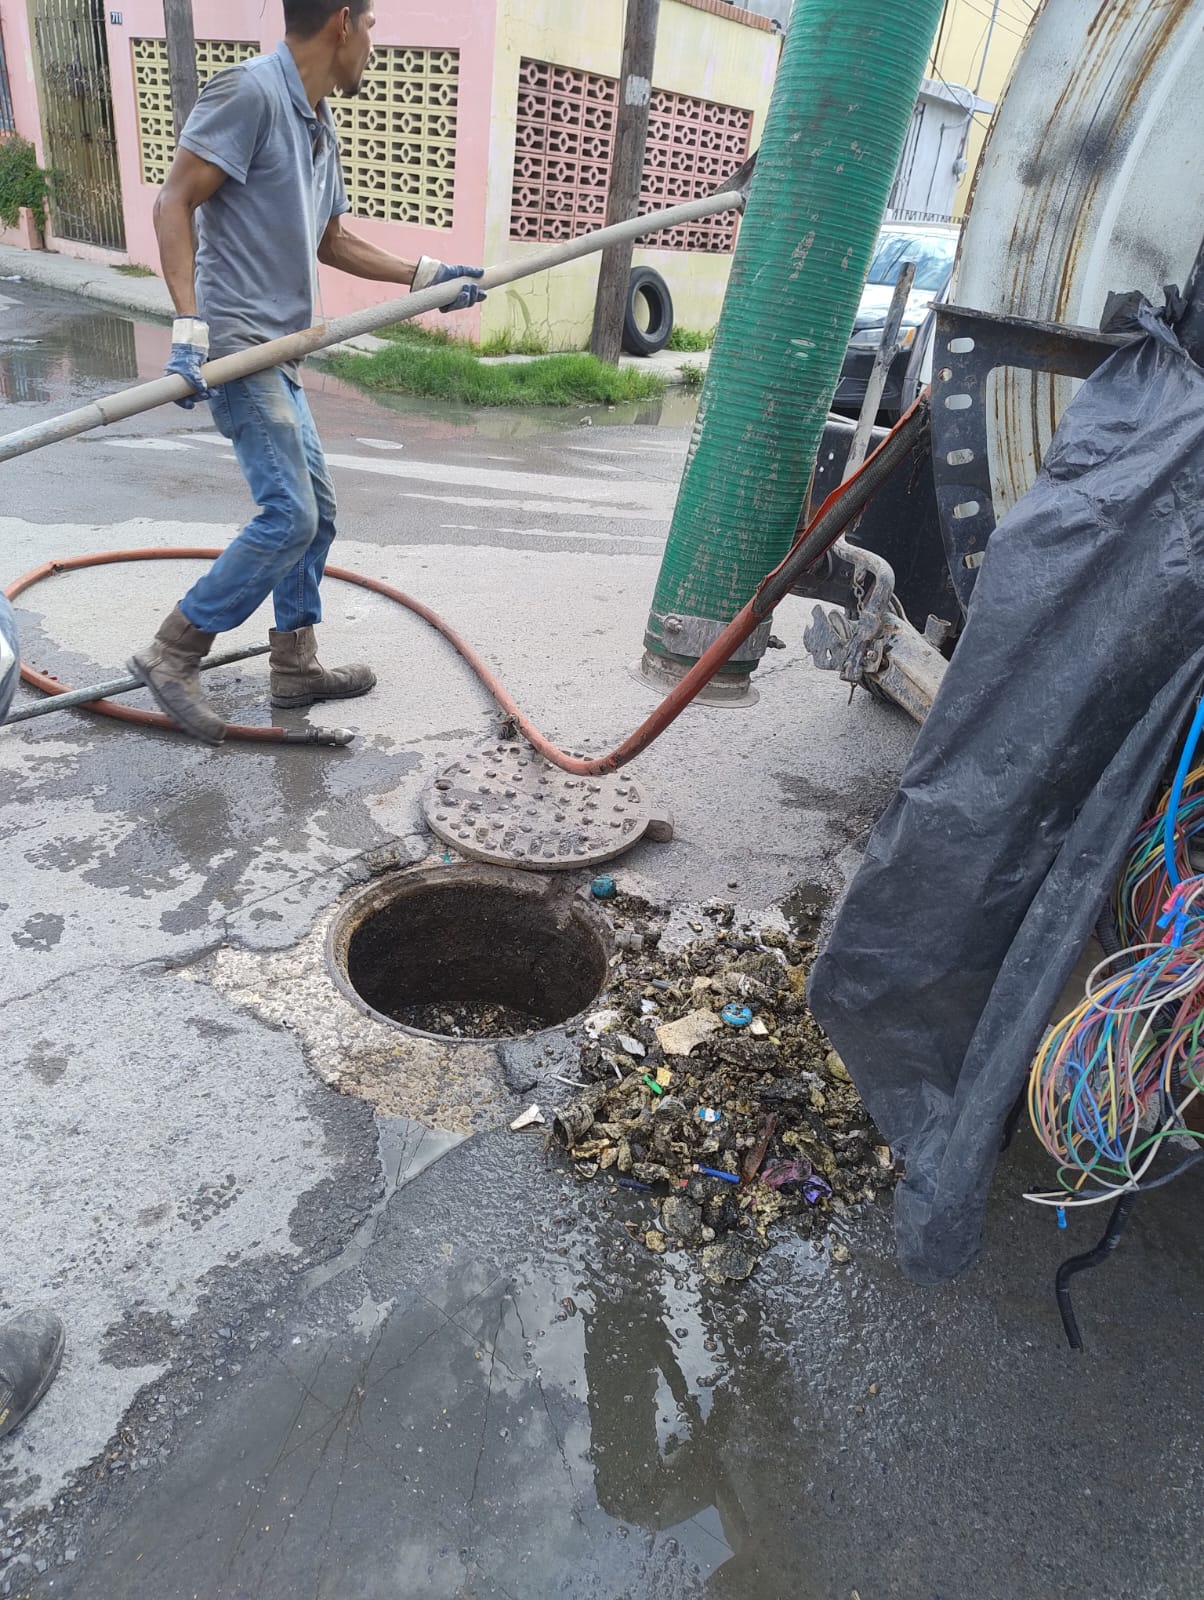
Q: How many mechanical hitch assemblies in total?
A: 1